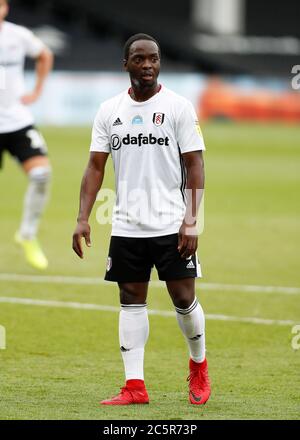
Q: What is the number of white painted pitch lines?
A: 2